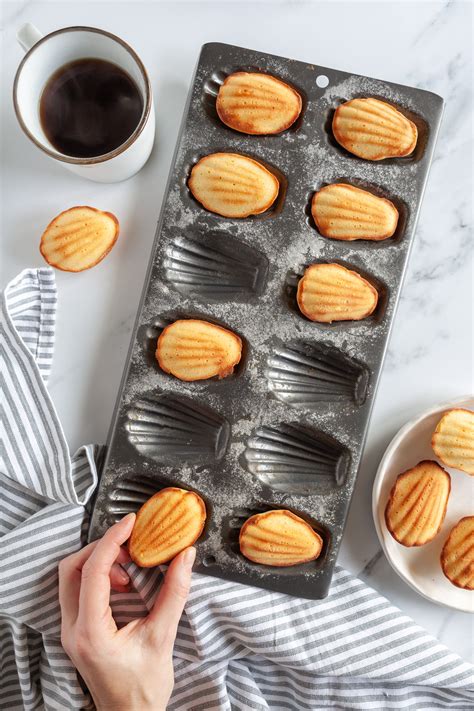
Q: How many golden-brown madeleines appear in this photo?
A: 12